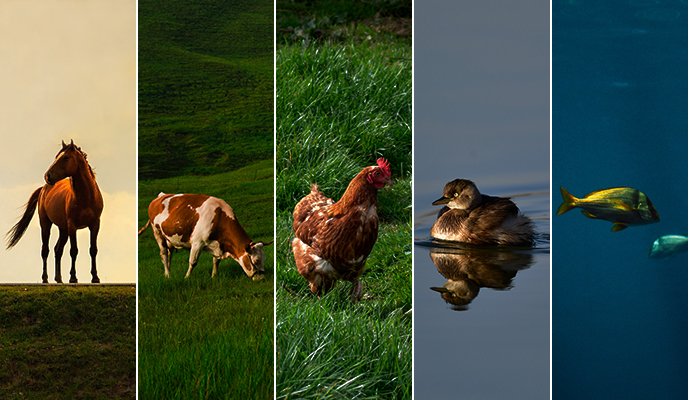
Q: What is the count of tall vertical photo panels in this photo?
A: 5